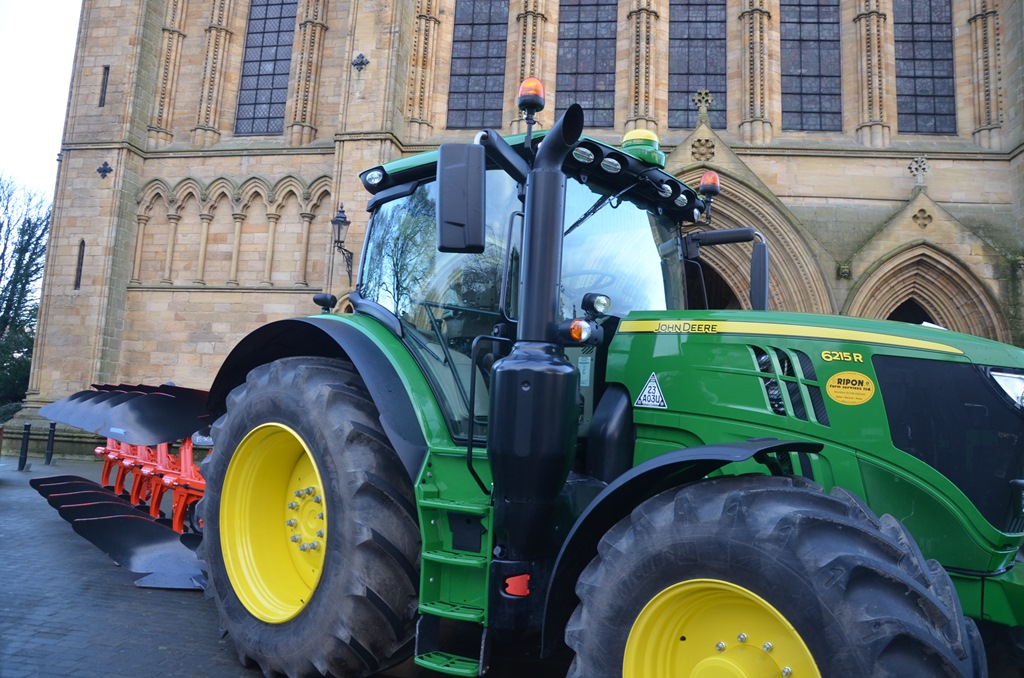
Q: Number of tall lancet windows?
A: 6